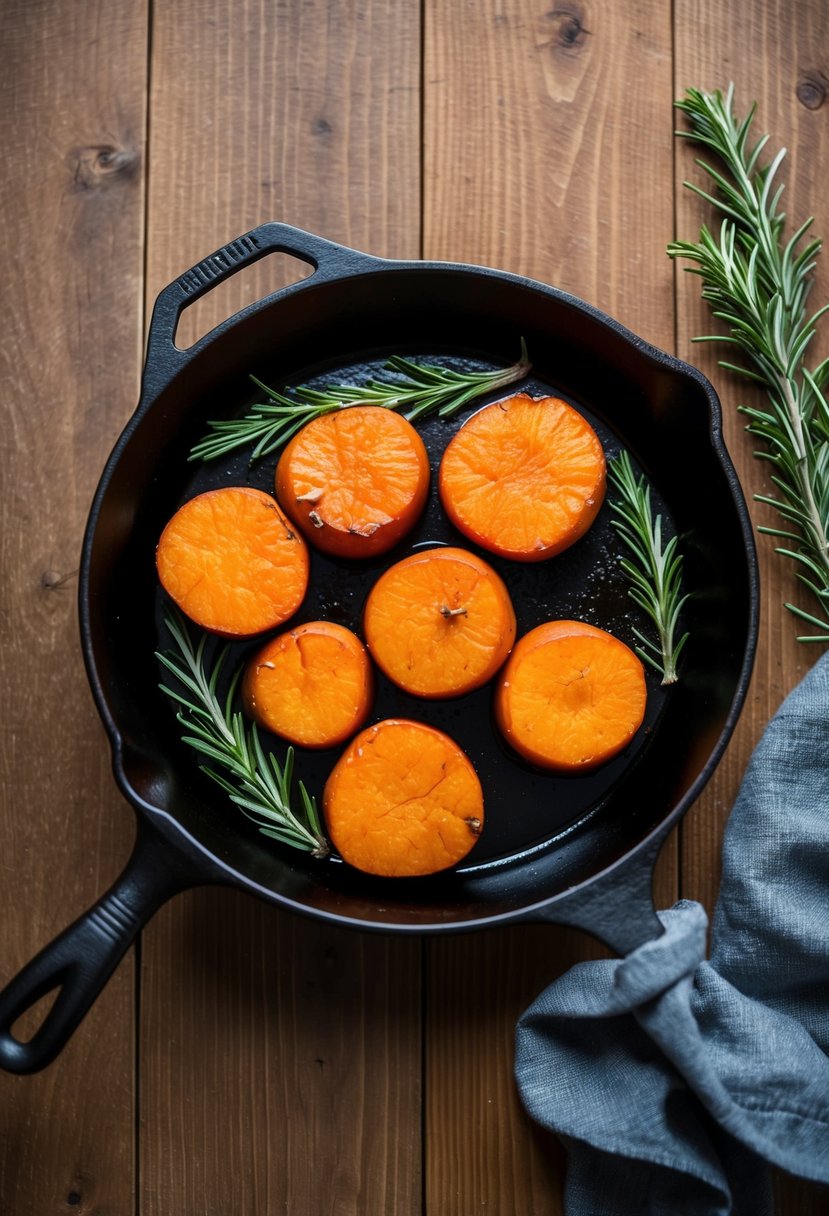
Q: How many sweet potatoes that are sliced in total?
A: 7